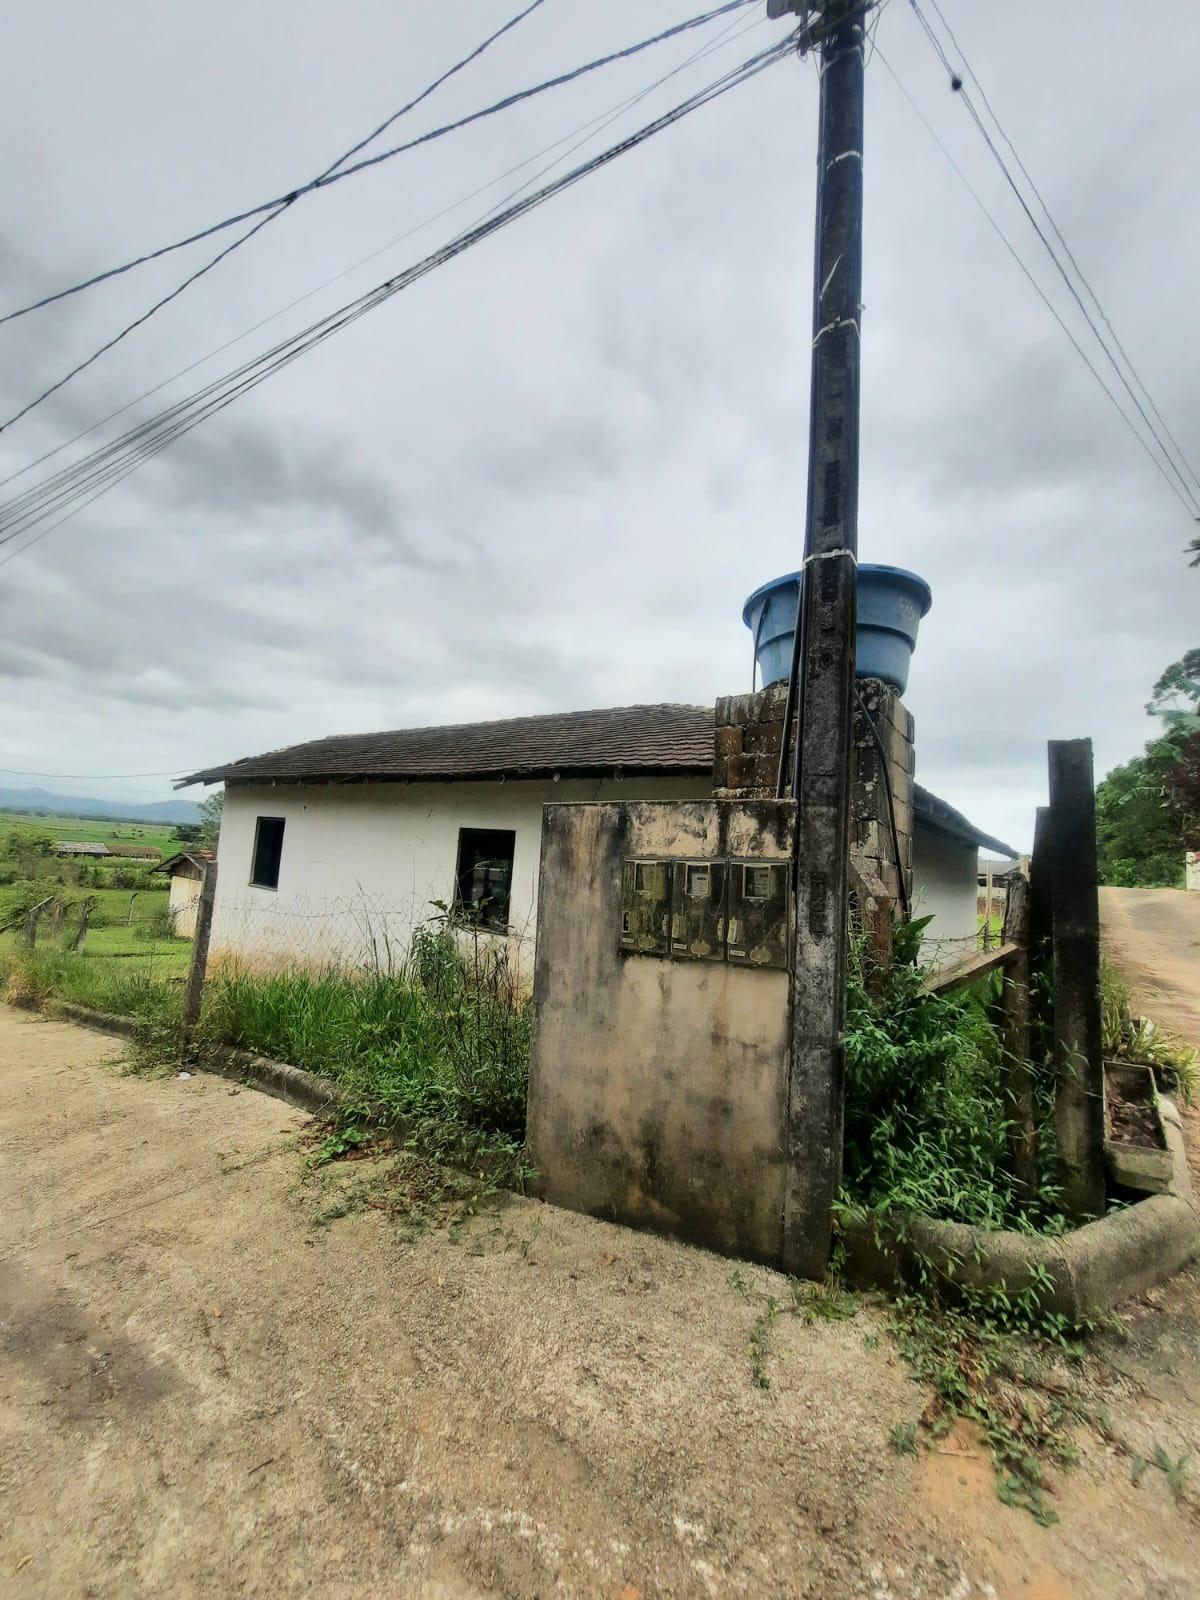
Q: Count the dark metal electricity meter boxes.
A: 3